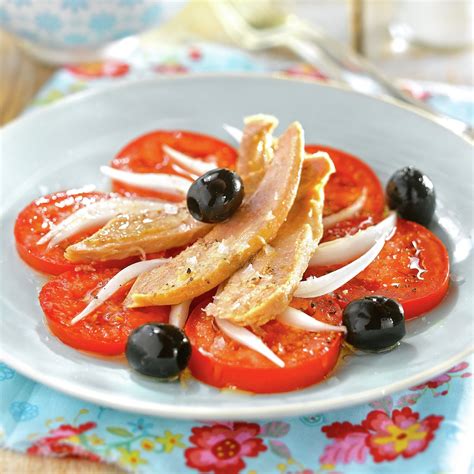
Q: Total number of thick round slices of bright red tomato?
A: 6